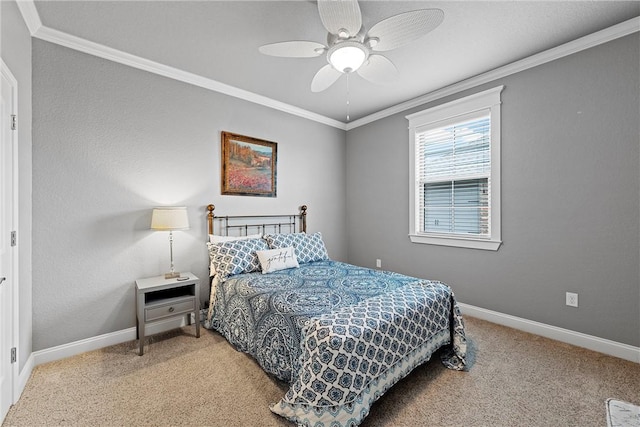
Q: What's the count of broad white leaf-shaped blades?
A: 5